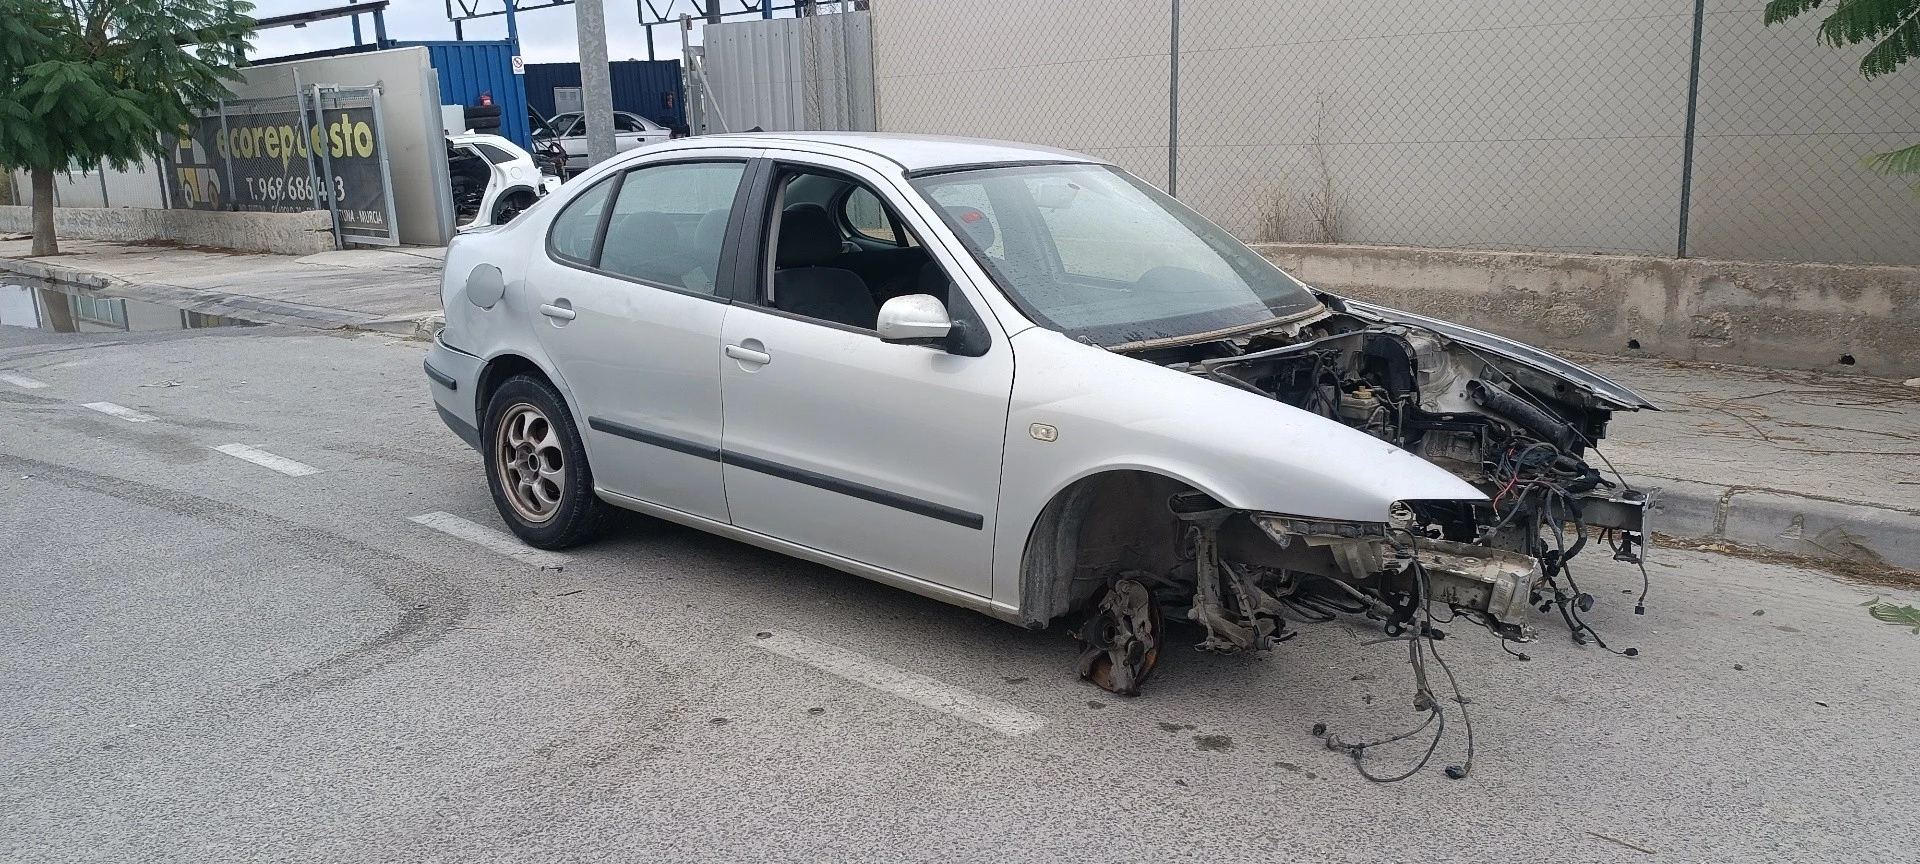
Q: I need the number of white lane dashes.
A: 5